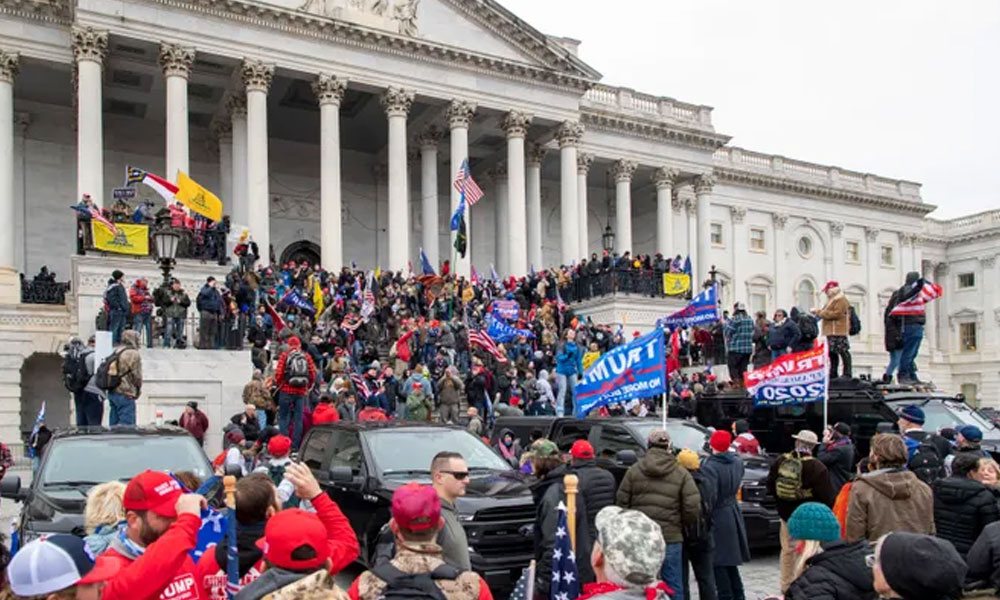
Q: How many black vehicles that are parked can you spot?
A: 4